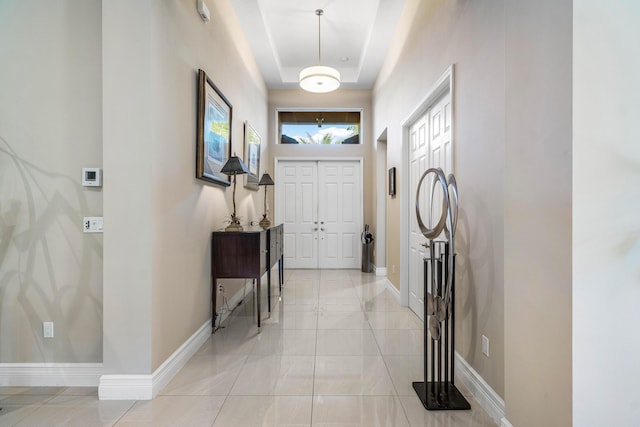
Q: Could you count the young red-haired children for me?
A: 0